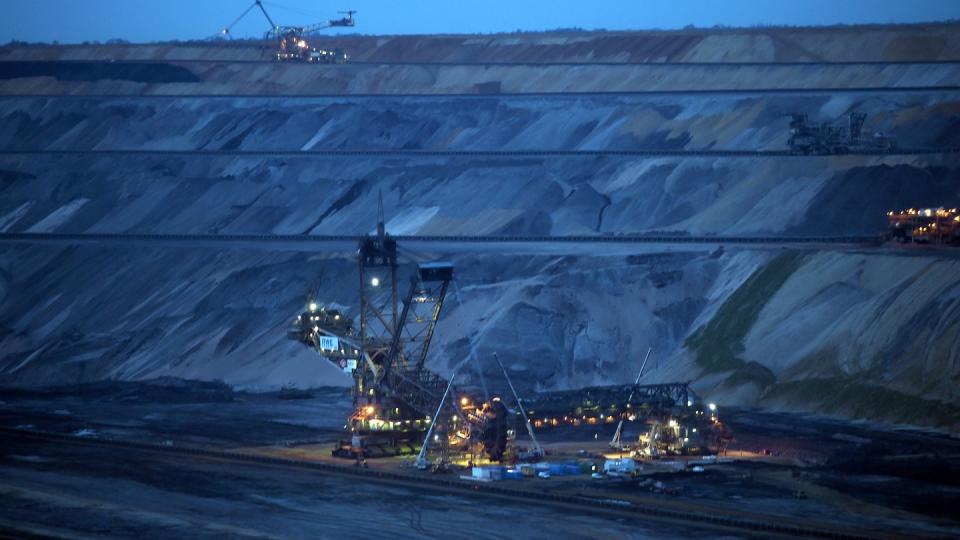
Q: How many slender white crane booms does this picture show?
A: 3